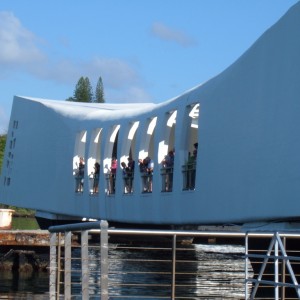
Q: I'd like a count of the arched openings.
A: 7